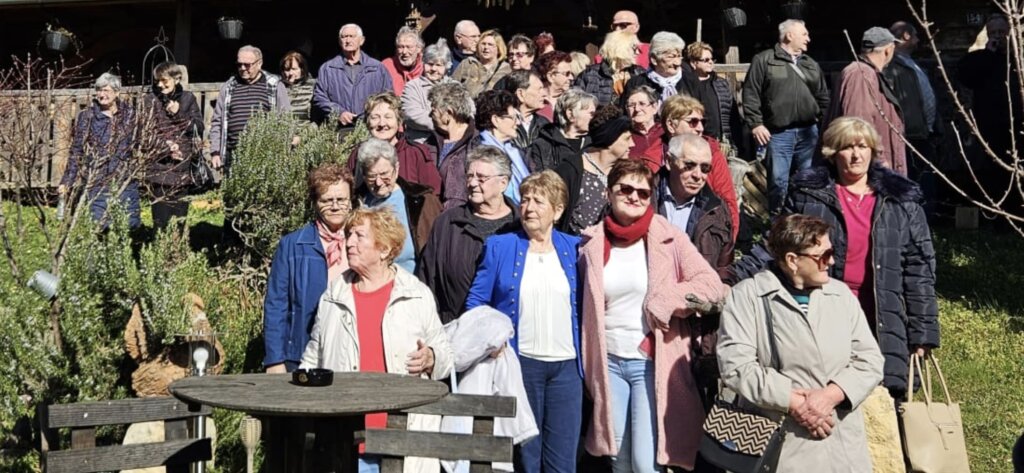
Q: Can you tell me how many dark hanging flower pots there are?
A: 4